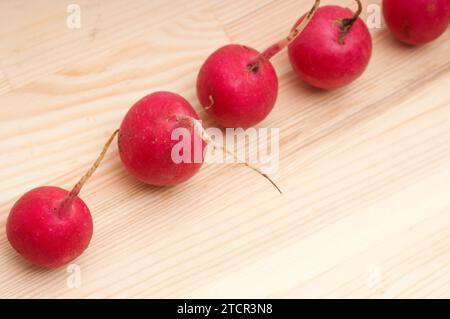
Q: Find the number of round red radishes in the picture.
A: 5